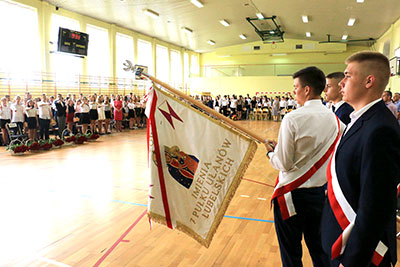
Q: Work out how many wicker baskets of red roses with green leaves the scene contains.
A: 7